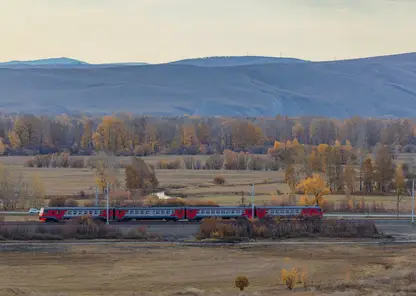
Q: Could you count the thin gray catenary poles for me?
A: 4